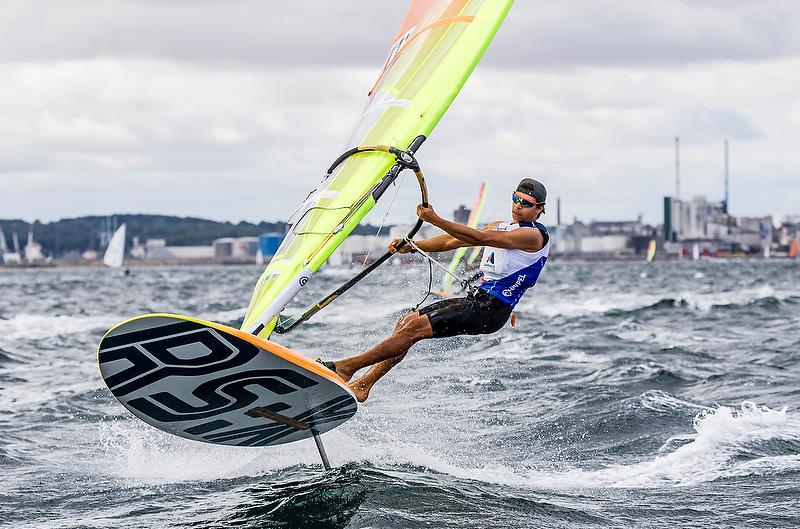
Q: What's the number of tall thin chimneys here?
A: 2